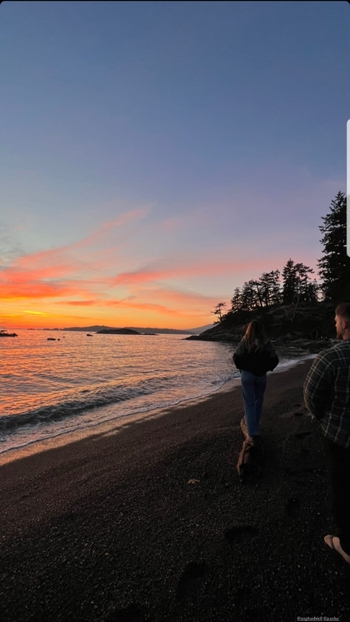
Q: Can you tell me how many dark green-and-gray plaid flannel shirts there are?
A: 1